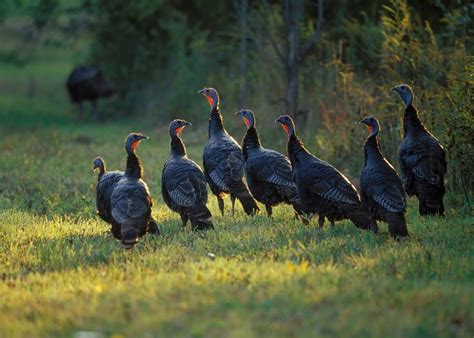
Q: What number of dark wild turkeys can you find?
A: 9